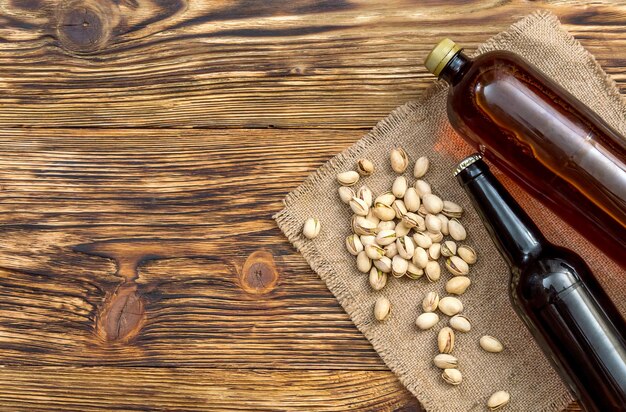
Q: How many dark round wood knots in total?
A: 3